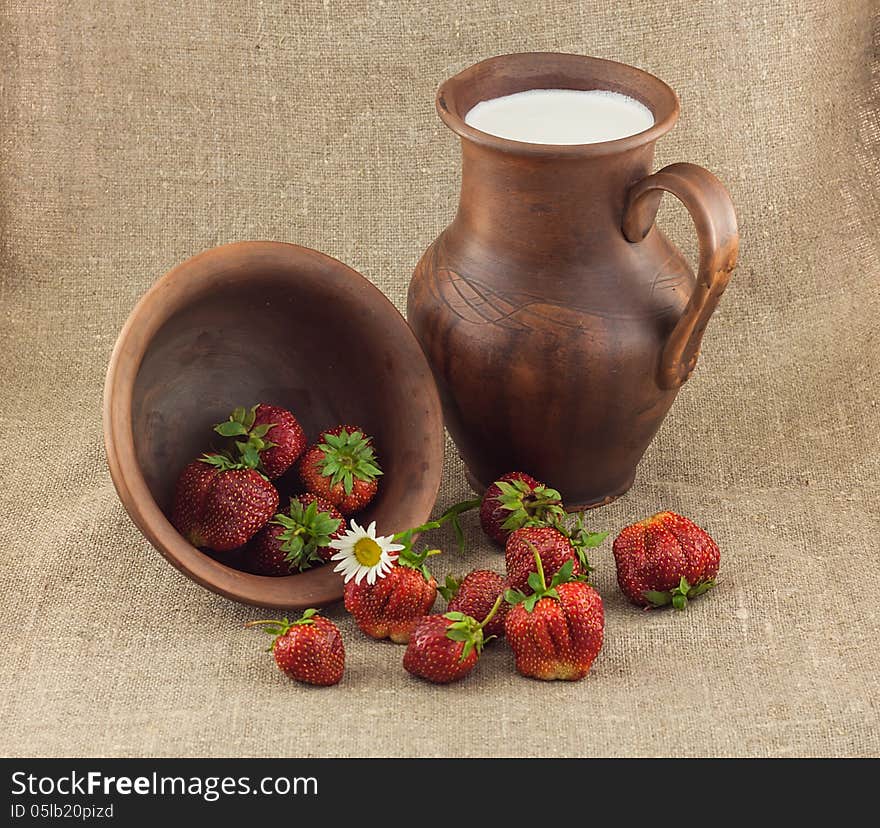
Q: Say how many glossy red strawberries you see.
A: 12